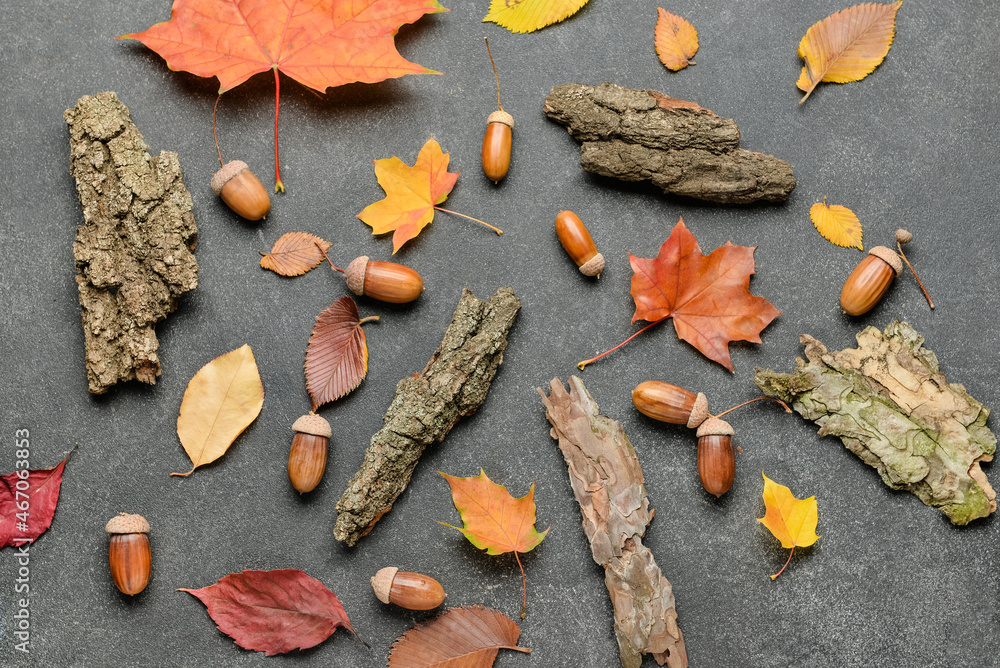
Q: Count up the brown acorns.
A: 10